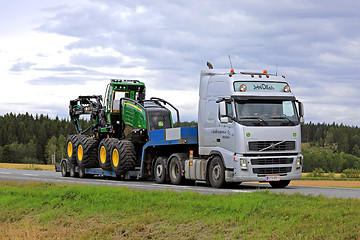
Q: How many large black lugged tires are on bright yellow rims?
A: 4